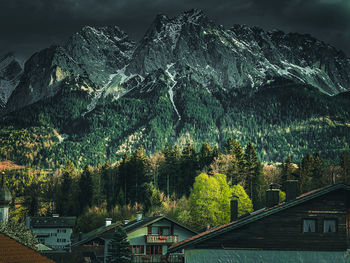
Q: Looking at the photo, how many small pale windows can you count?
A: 2